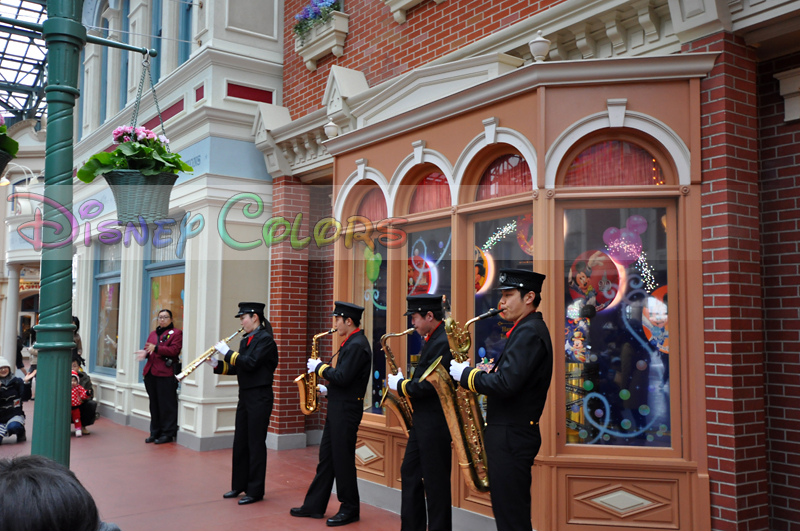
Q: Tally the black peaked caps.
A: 4